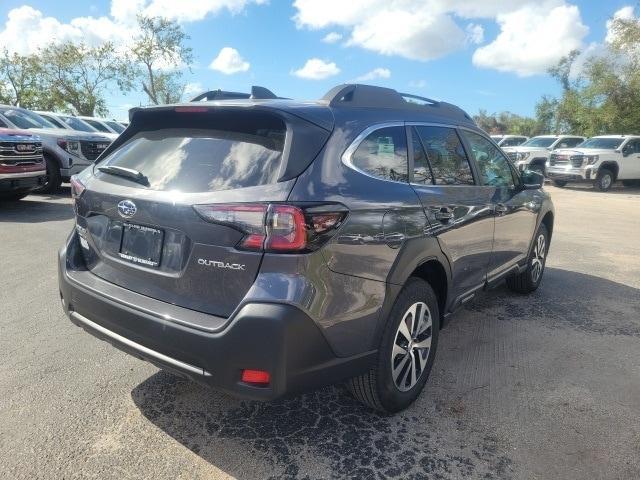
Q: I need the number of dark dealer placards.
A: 1